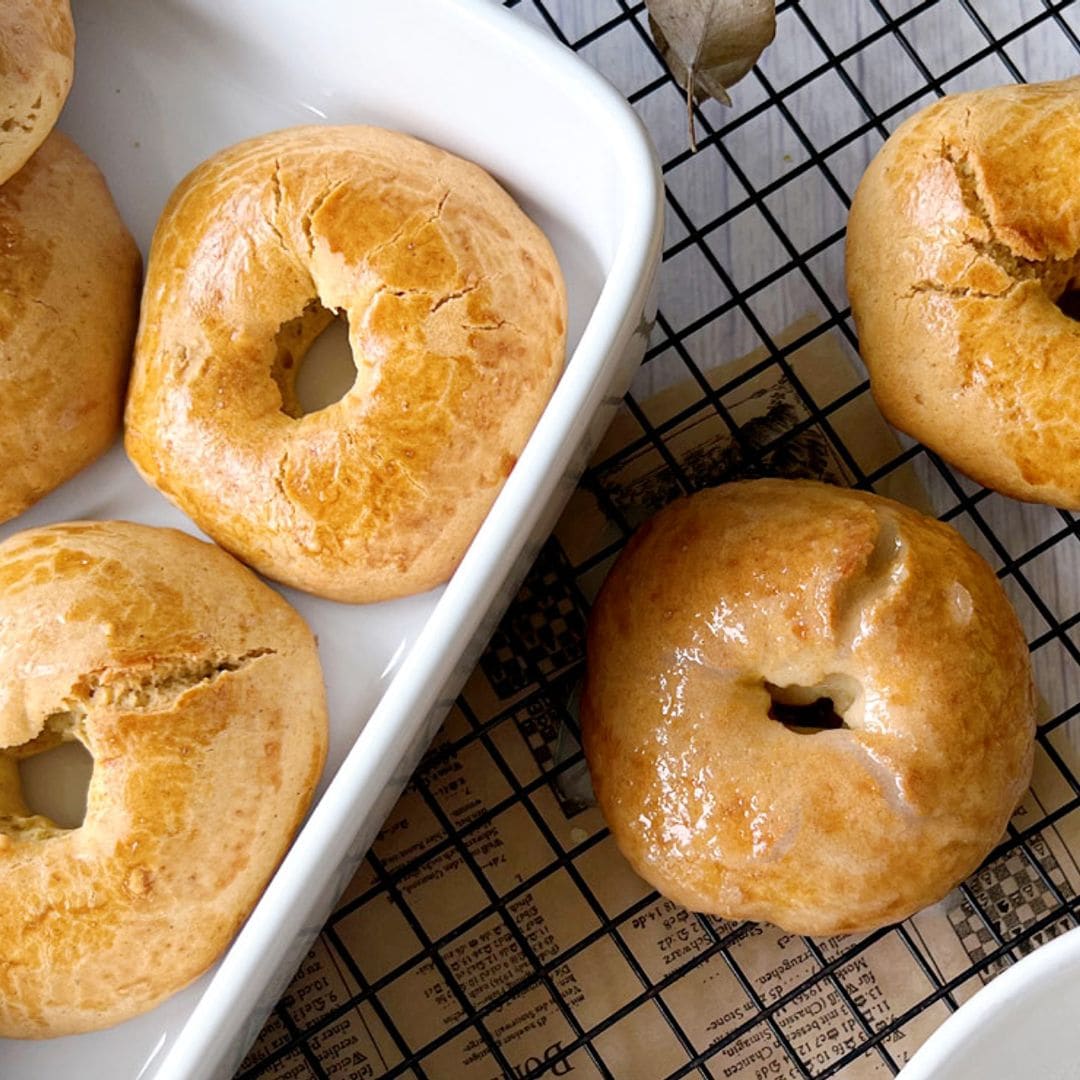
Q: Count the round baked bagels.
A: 6